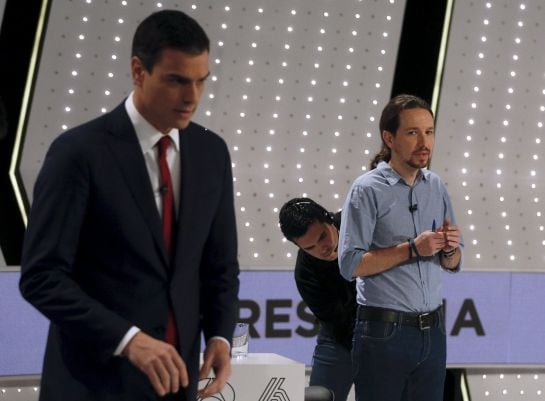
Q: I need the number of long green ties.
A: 0